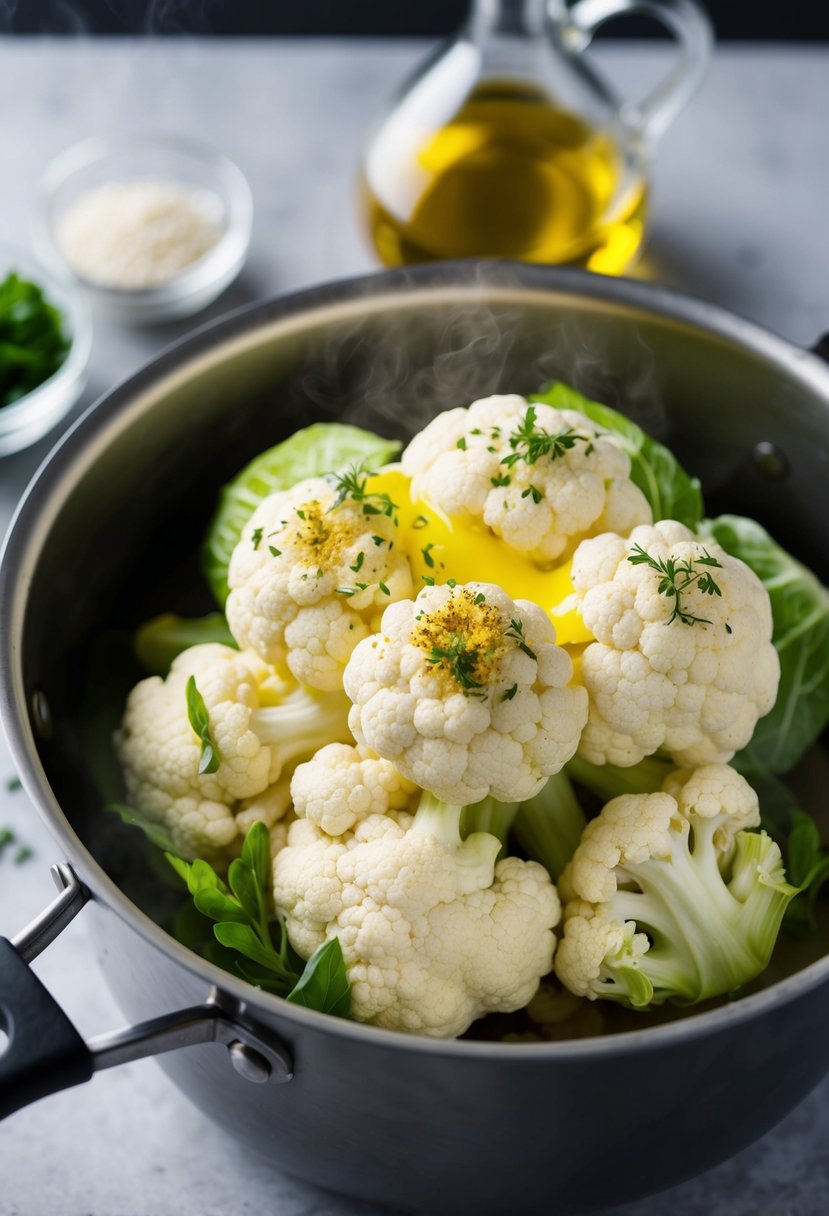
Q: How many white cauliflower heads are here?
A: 7